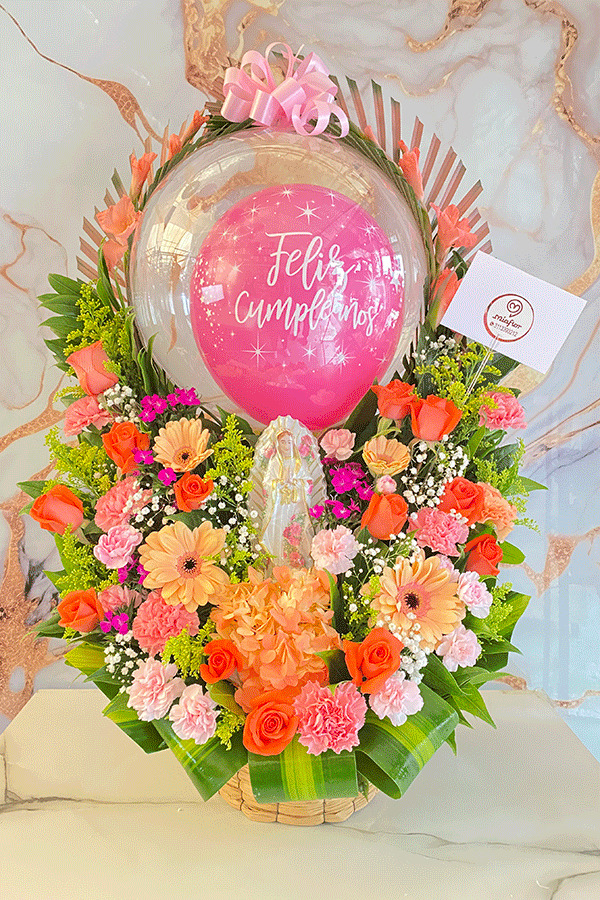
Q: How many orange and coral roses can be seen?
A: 13